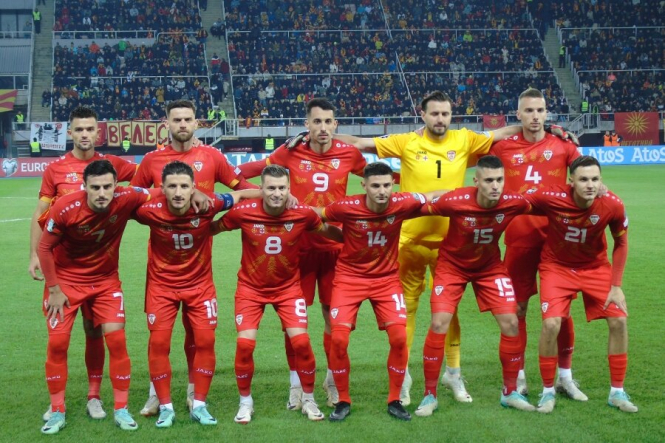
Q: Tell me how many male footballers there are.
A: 11